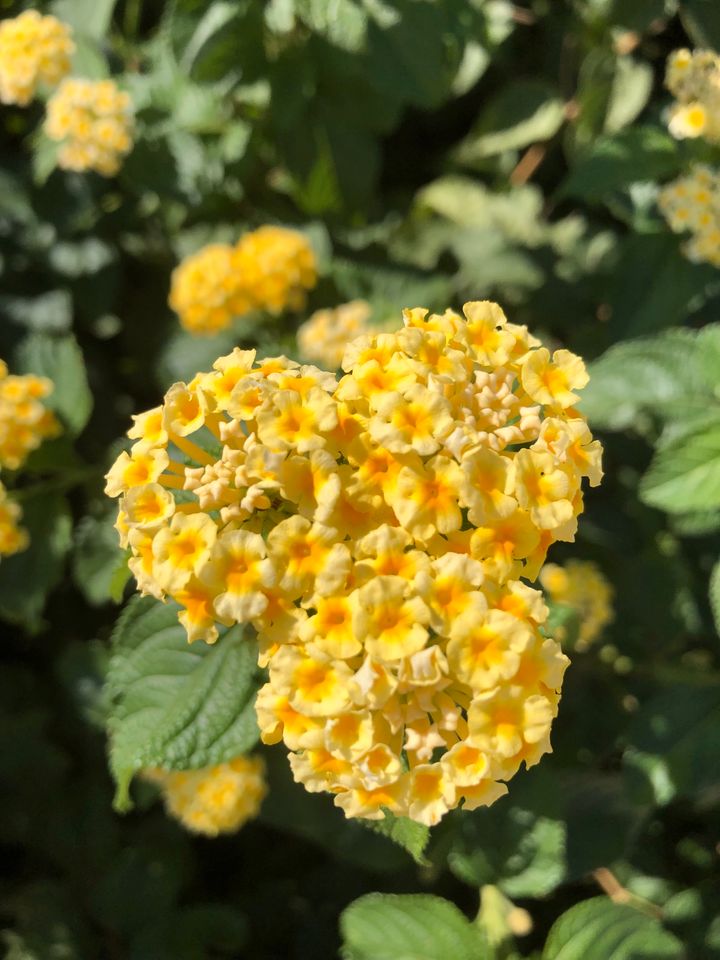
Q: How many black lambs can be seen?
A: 0